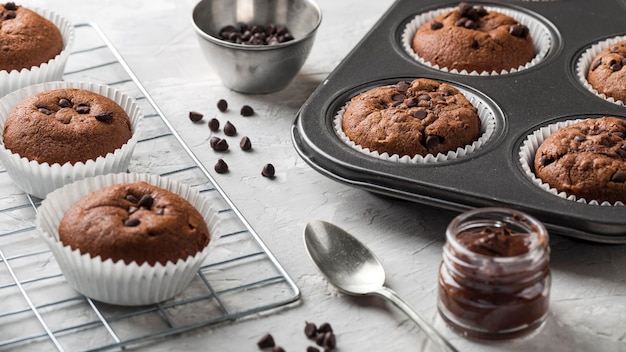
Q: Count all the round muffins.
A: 7